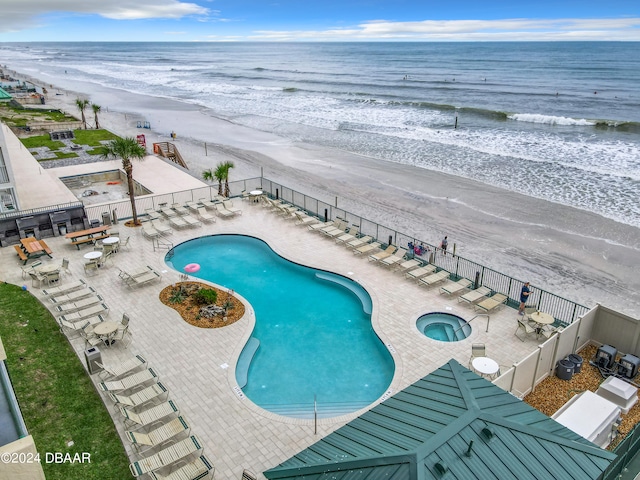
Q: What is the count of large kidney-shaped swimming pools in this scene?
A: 1